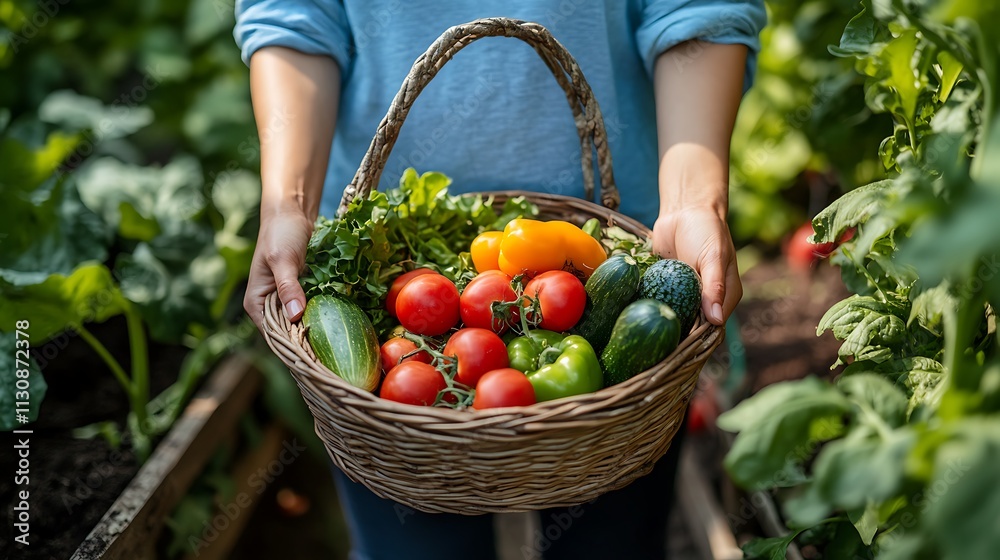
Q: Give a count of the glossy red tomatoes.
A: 8